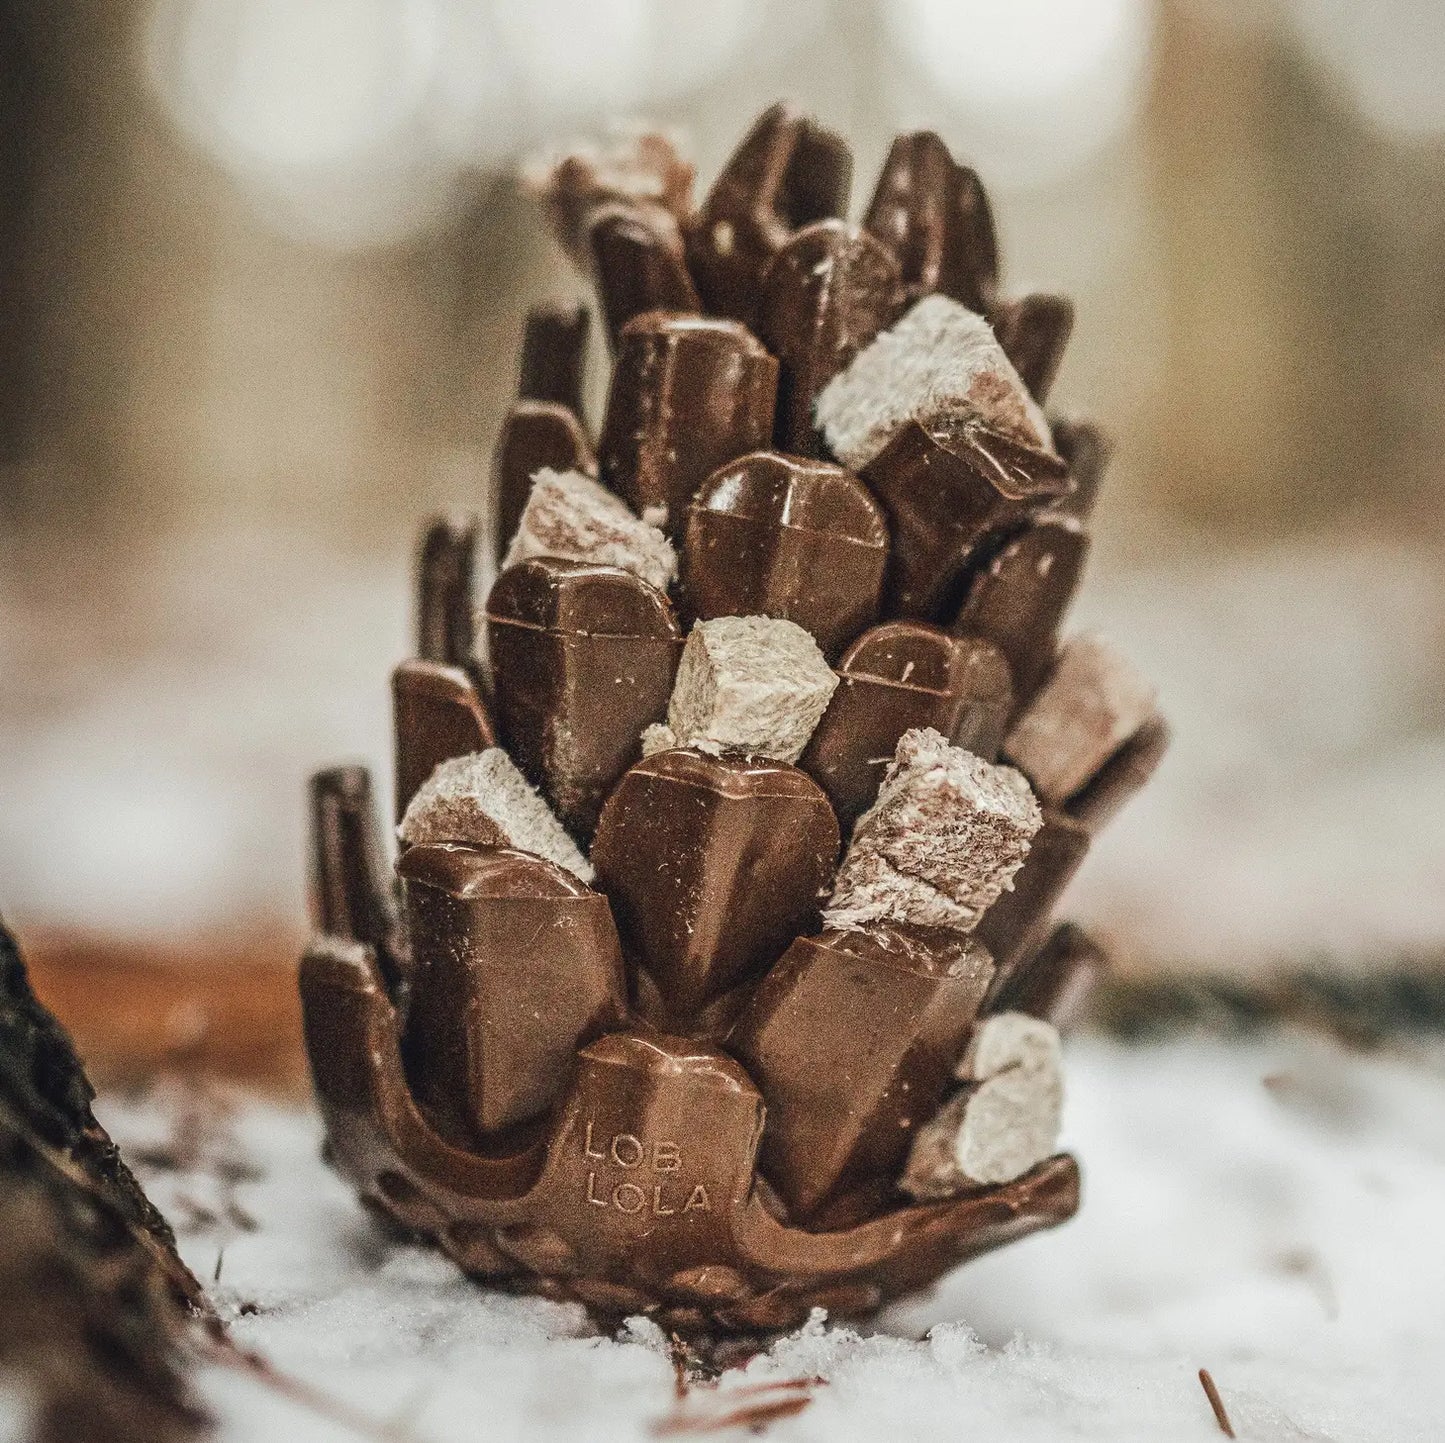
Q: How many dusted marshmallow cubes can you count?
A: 8